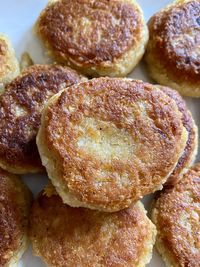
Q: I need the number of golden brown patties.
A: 9